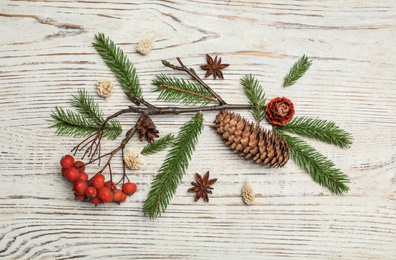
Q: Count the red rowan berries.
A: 15